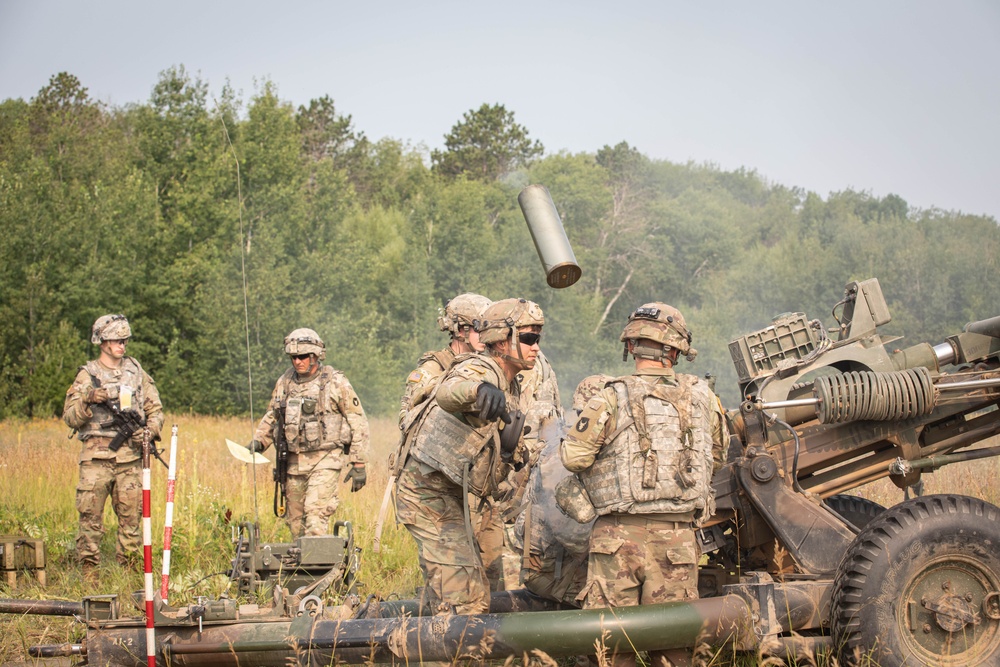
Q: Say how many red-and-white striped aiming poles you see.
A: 2